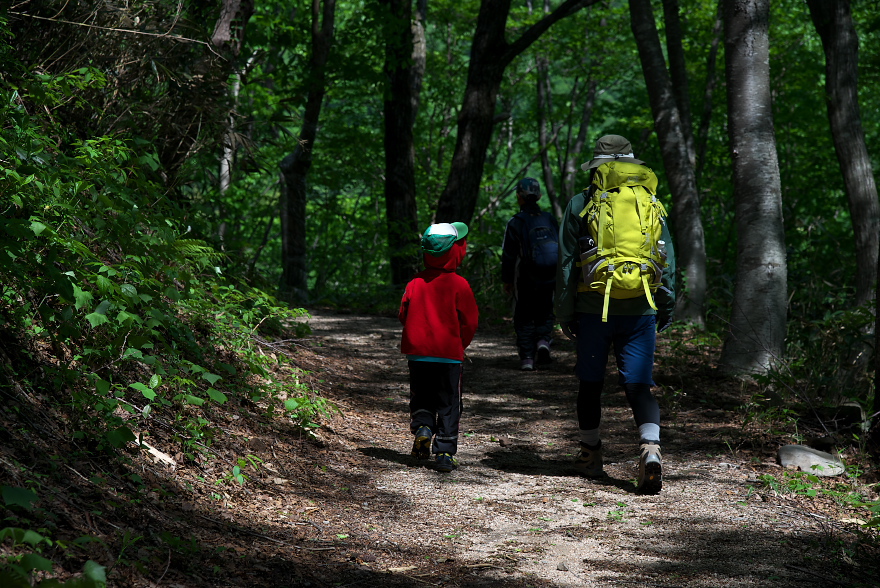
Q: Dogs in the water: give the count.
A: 0